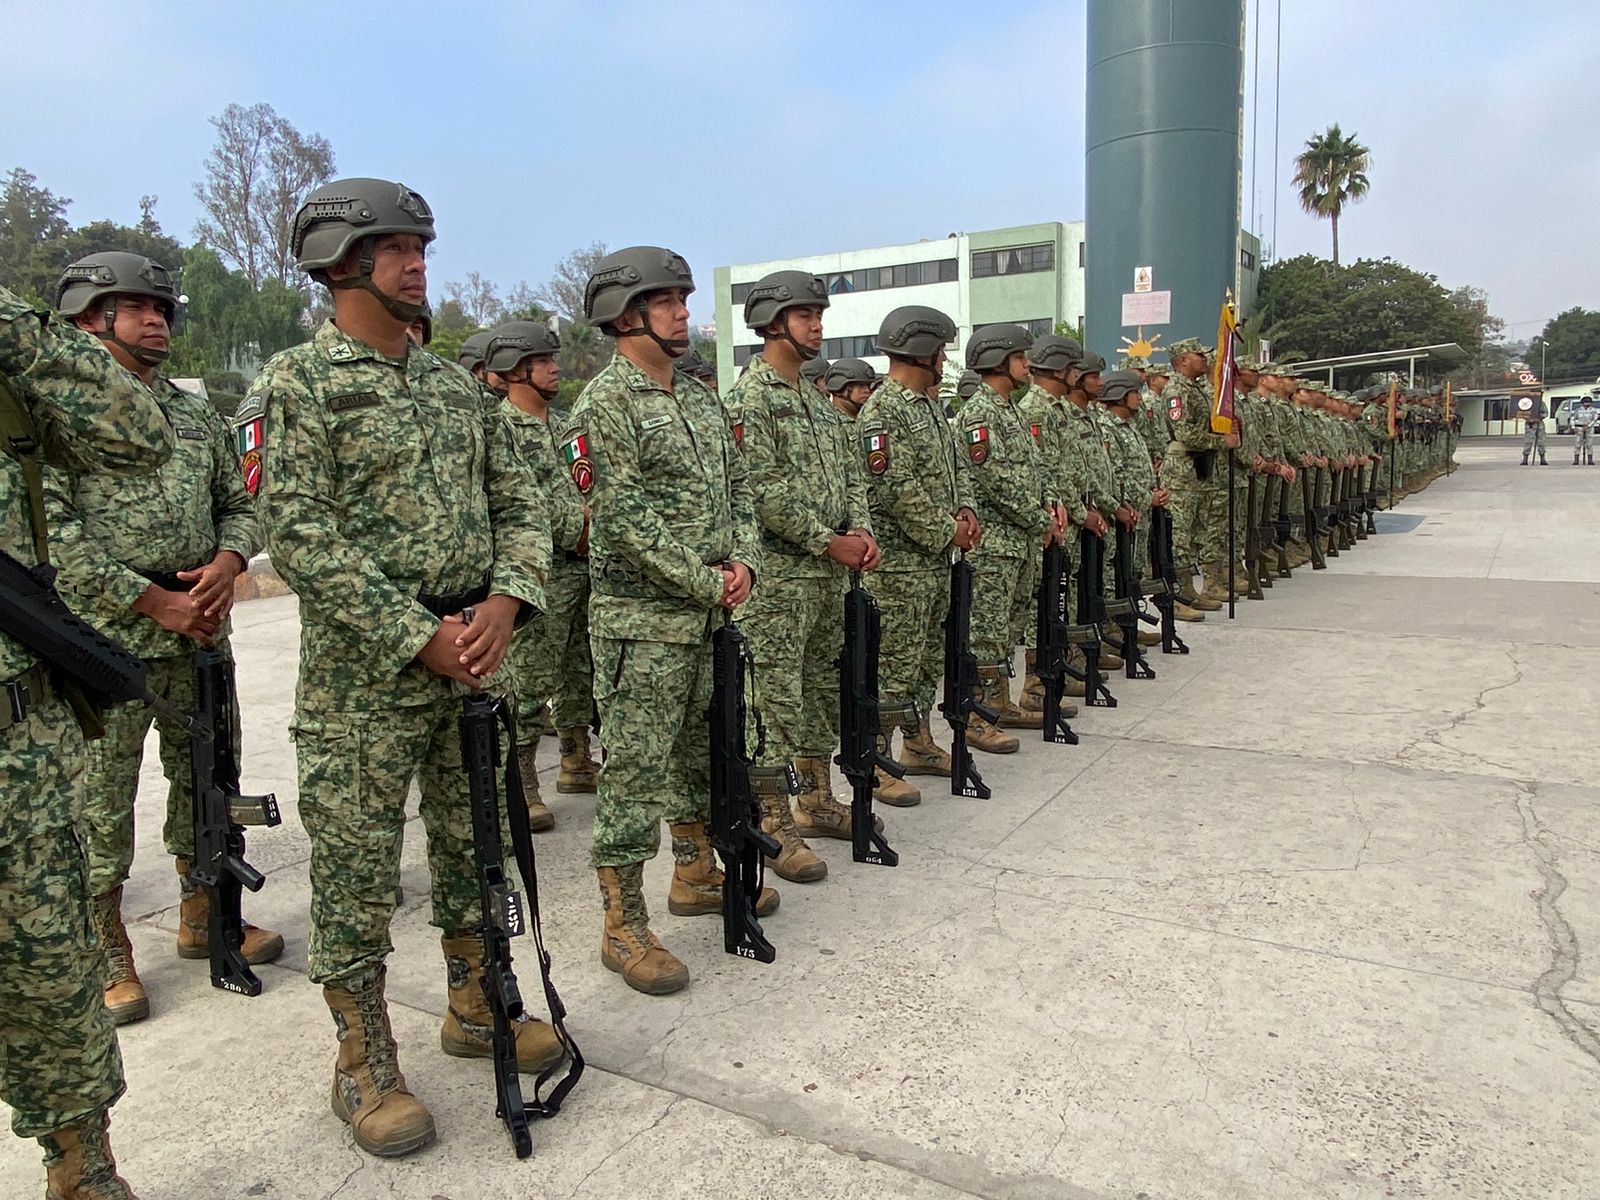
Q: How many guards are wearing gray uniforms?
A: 2